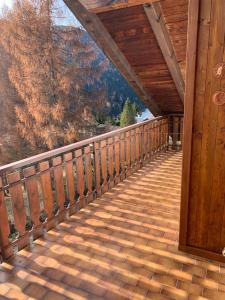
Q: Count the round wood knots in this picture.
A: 2